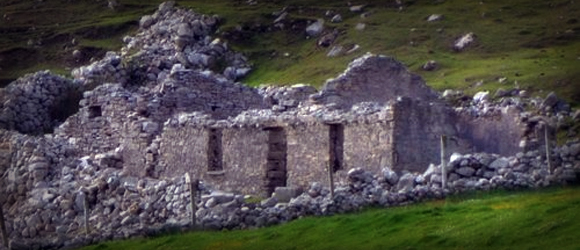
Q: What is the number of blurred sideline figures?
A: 0